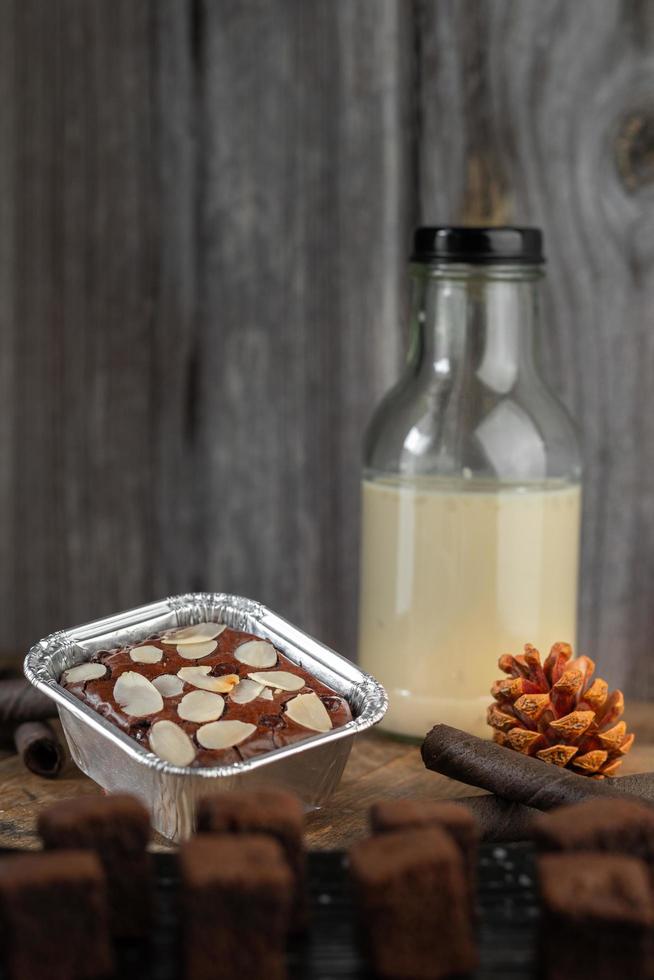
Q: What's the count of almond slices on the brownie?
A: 14